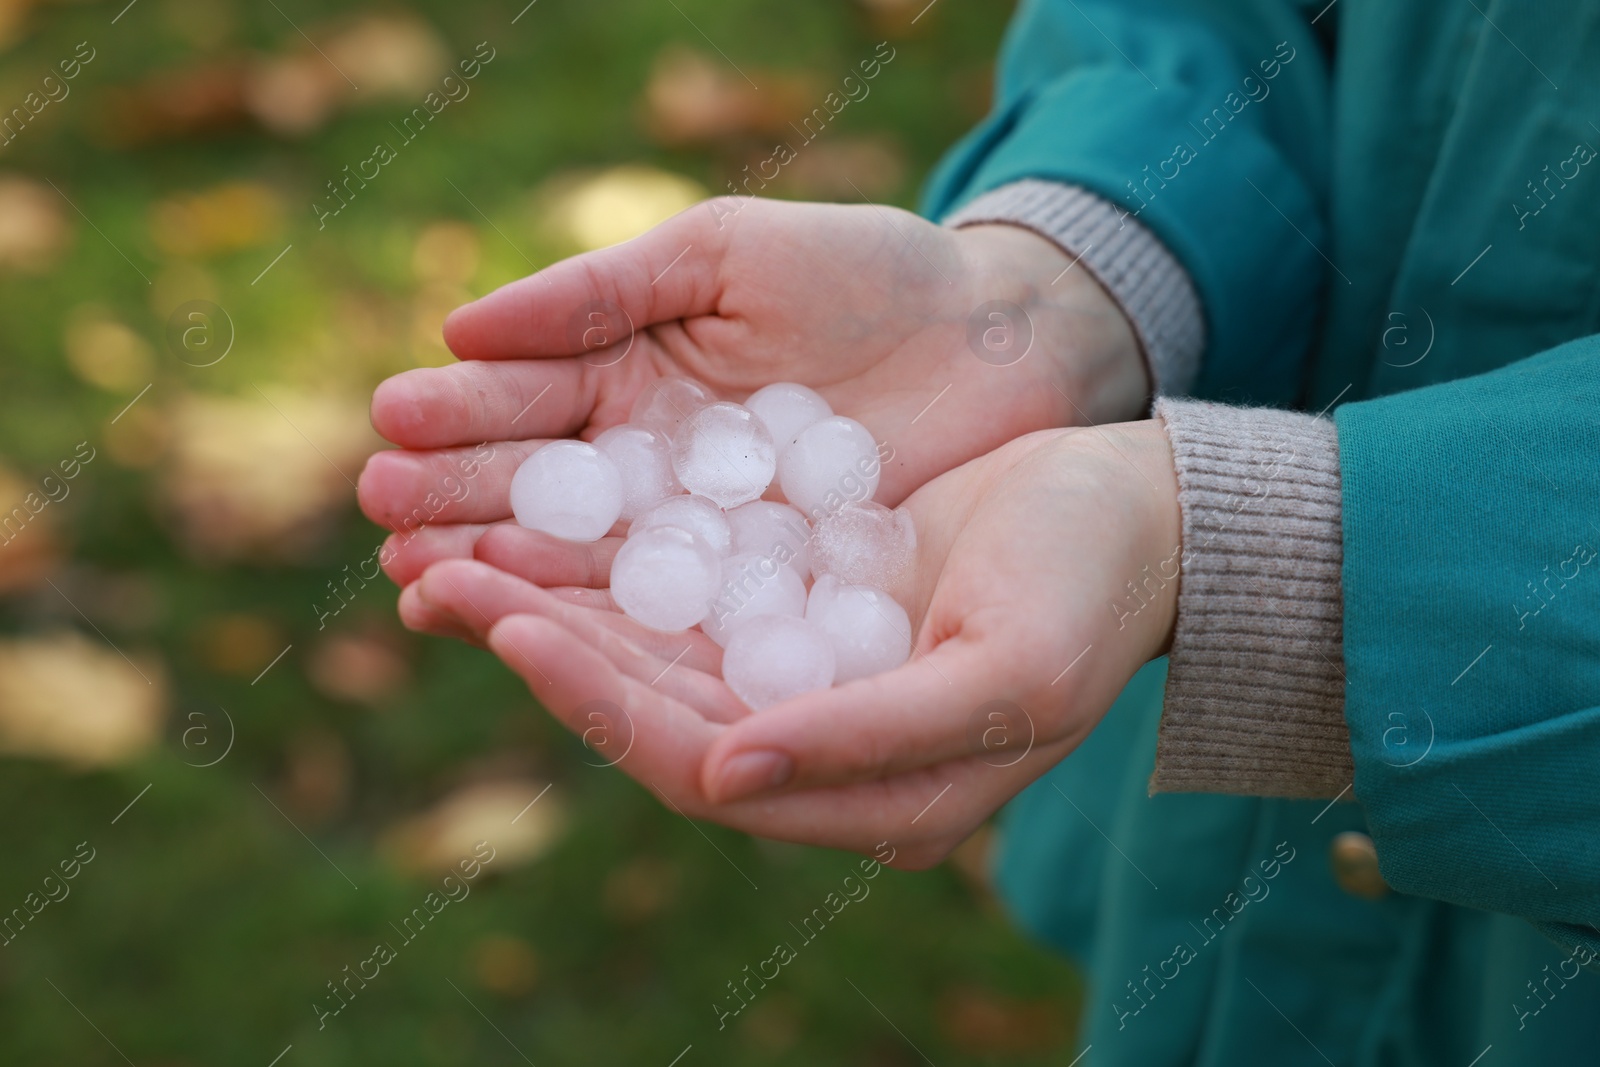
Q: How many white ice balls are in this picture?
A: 13